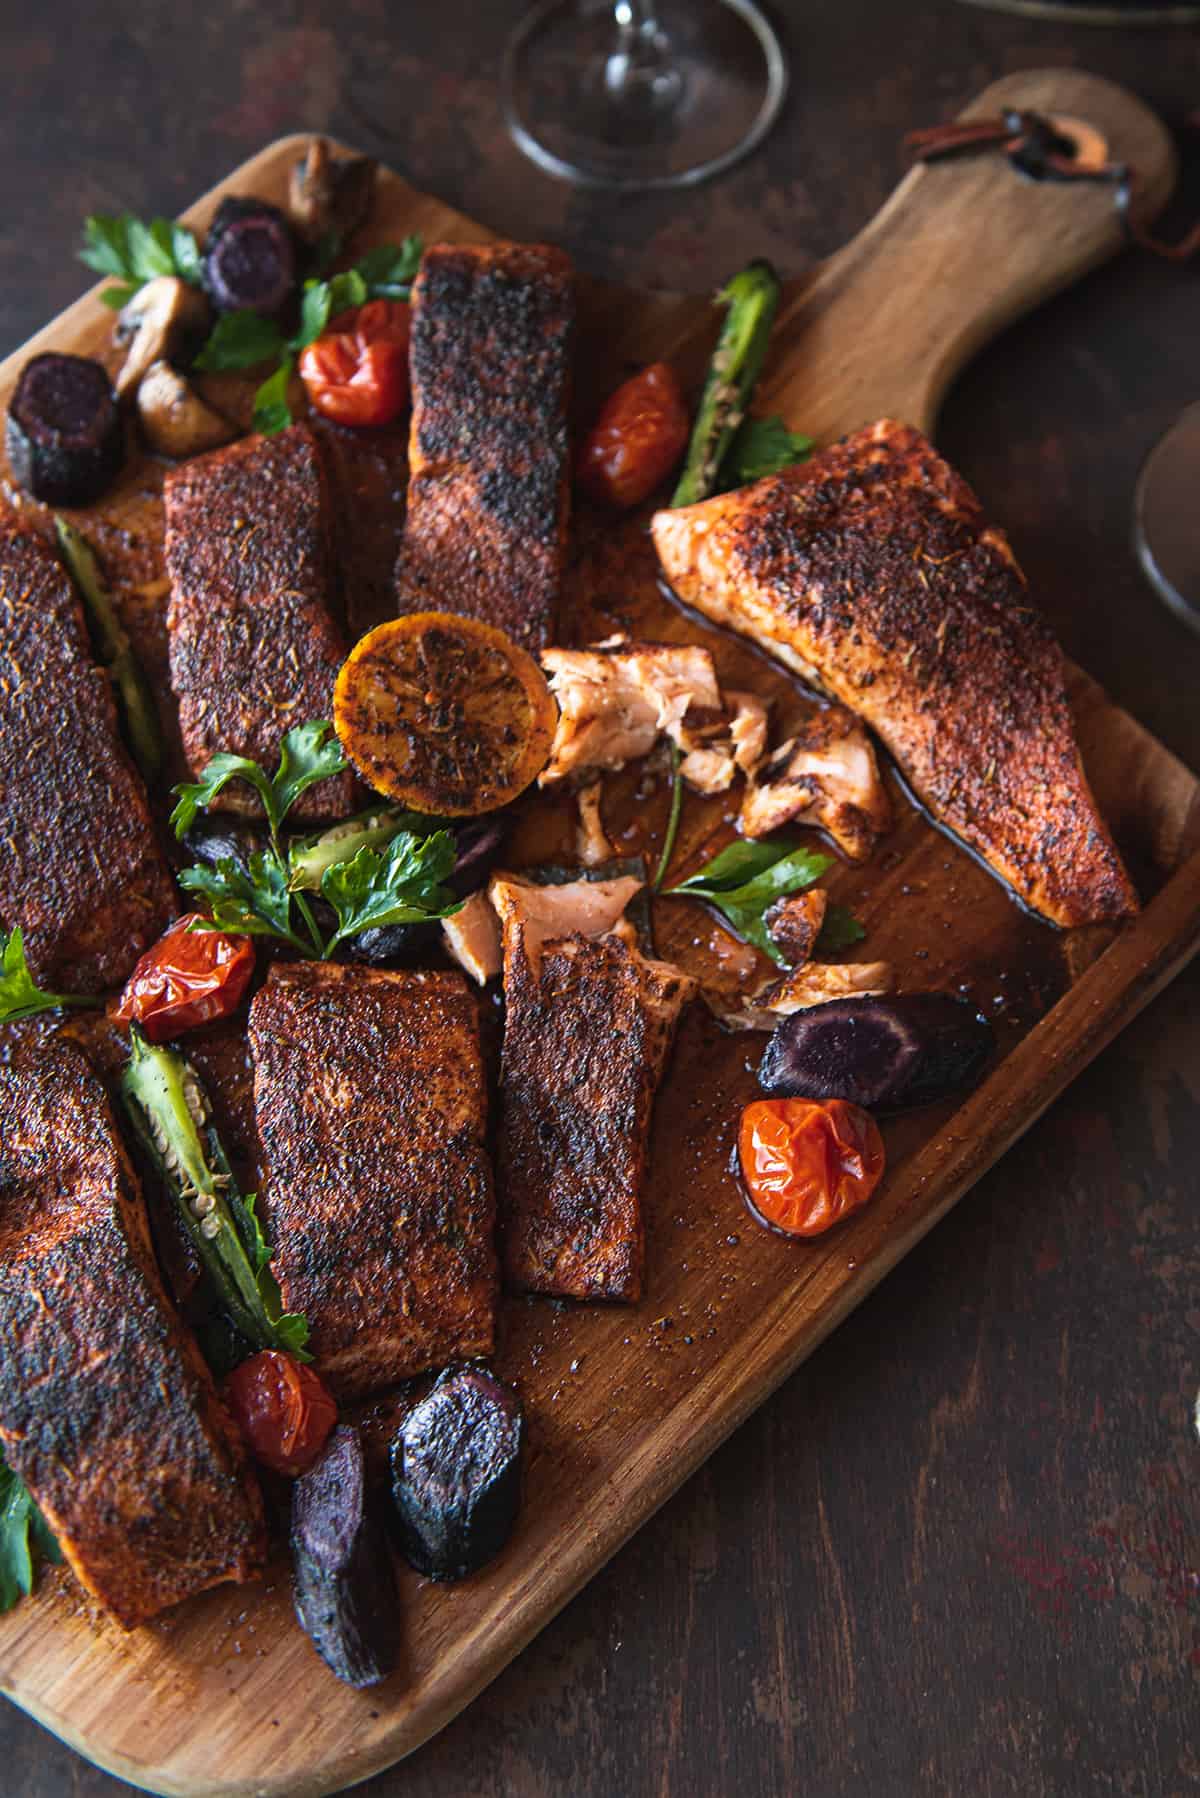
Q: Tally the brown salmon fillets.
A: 7